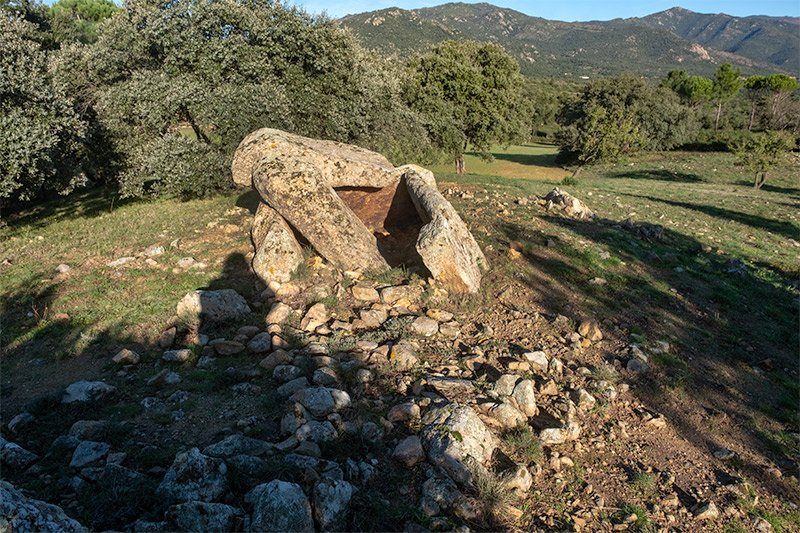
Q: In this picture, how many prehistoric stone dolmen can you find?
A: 1